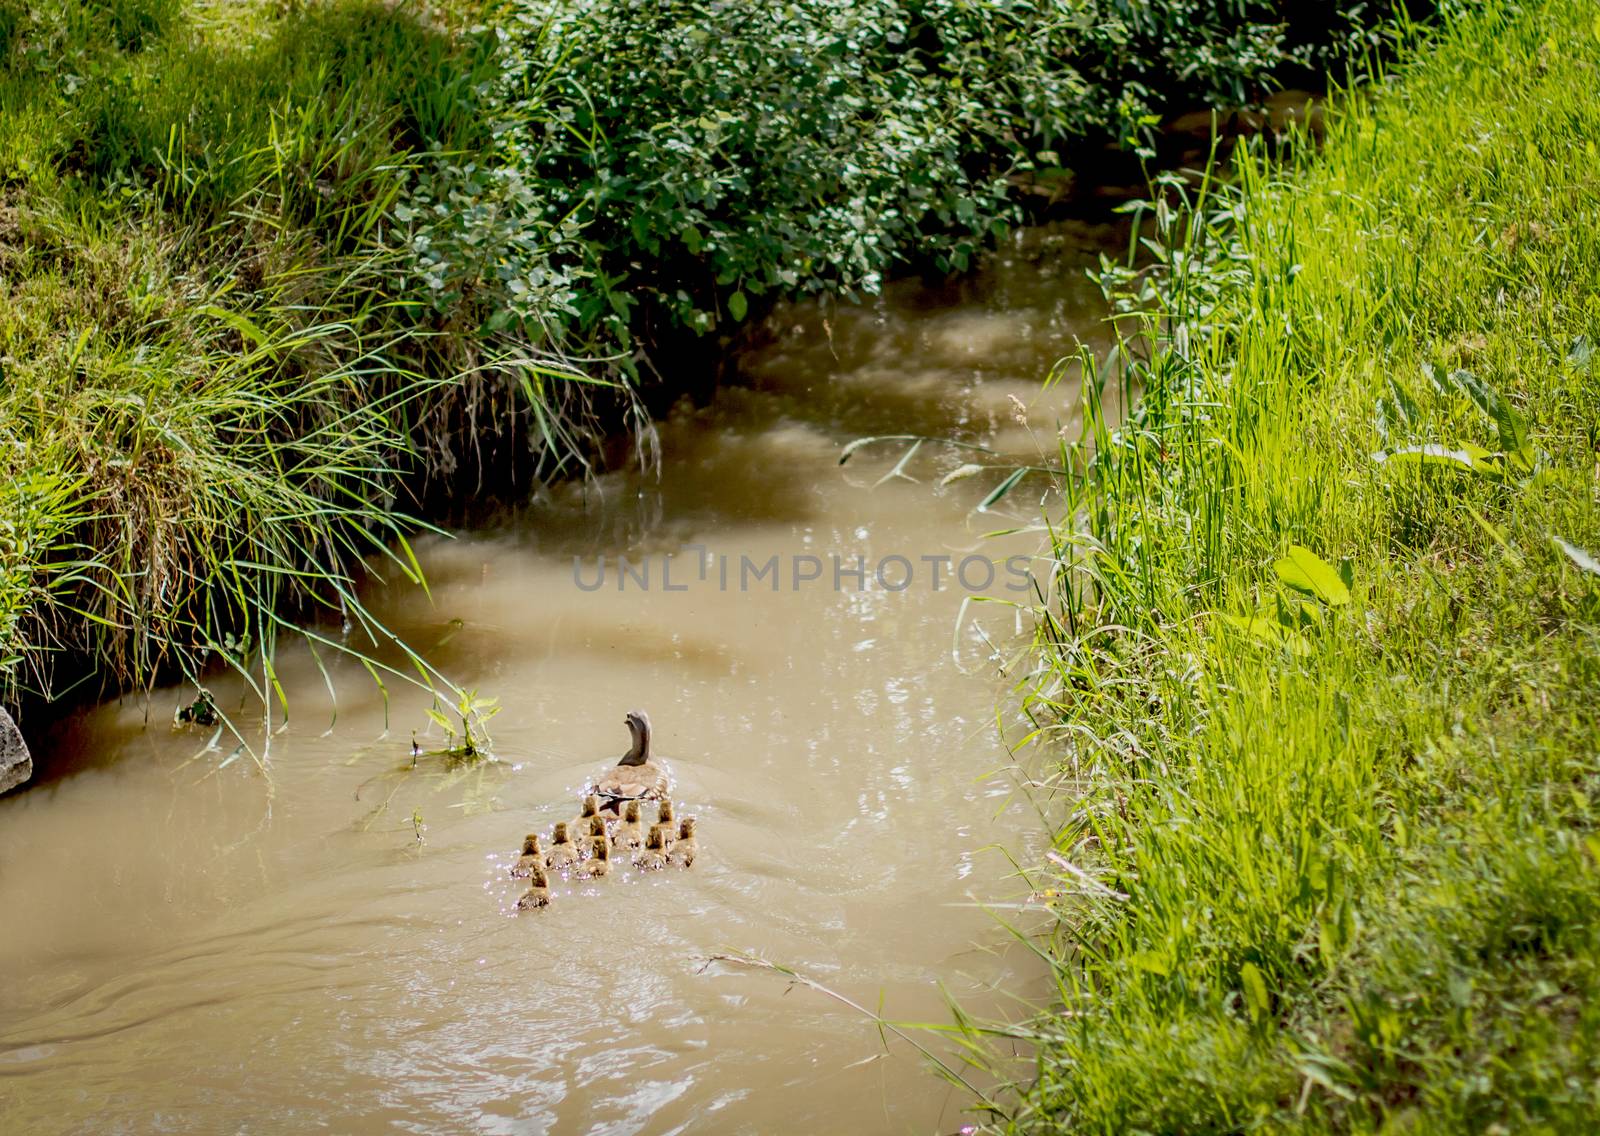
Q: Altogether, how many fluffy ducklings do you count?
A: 10